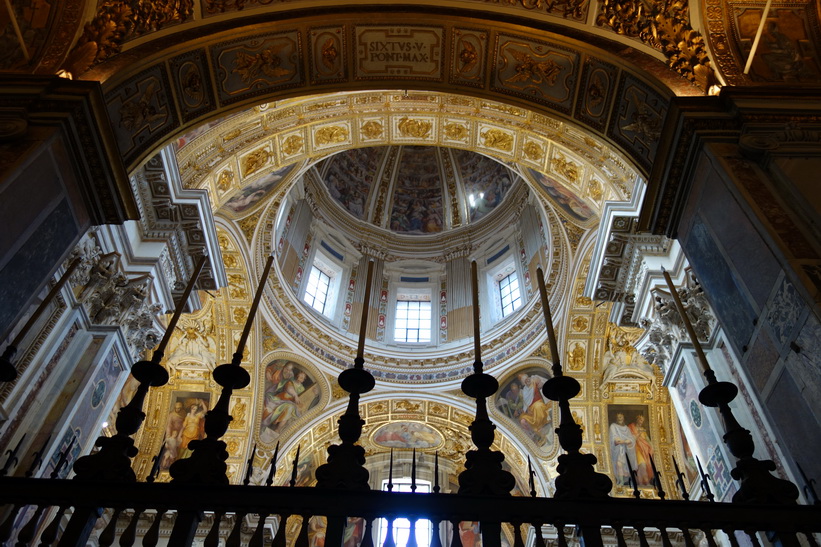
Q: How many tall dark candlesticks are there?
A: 7